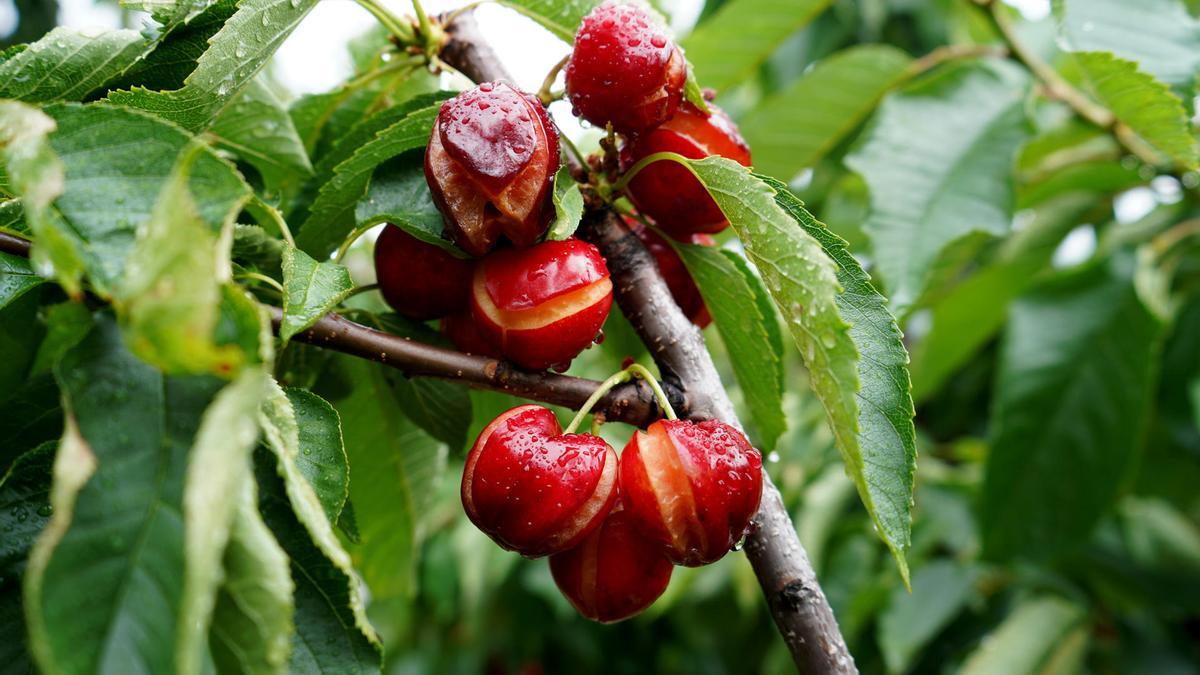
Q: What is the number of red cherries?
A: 10